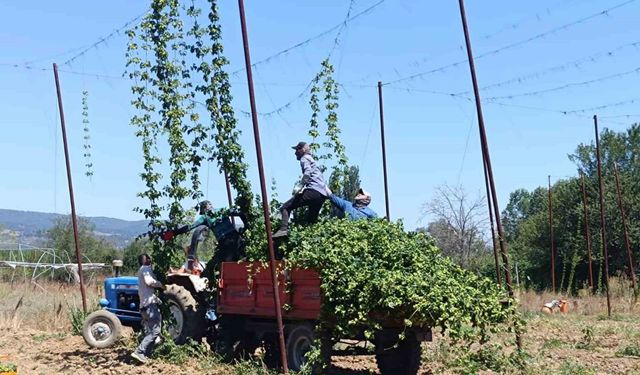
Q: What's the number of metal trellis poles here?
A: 10